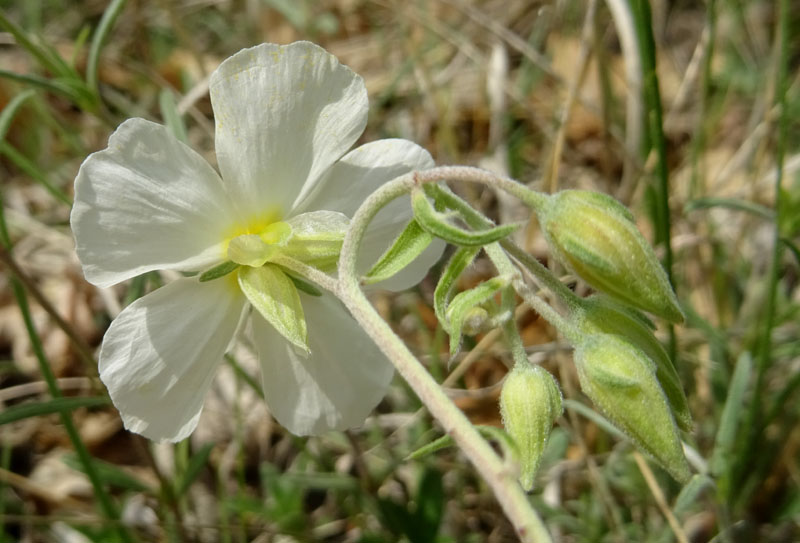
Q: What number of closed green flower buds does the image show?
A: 4